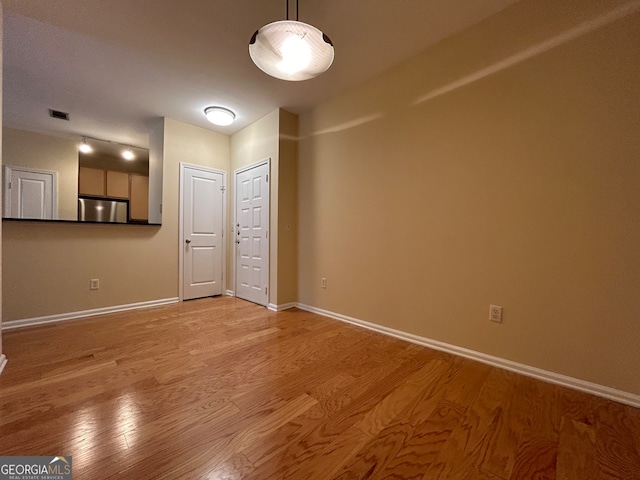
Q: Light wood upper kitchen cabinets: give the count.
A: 3